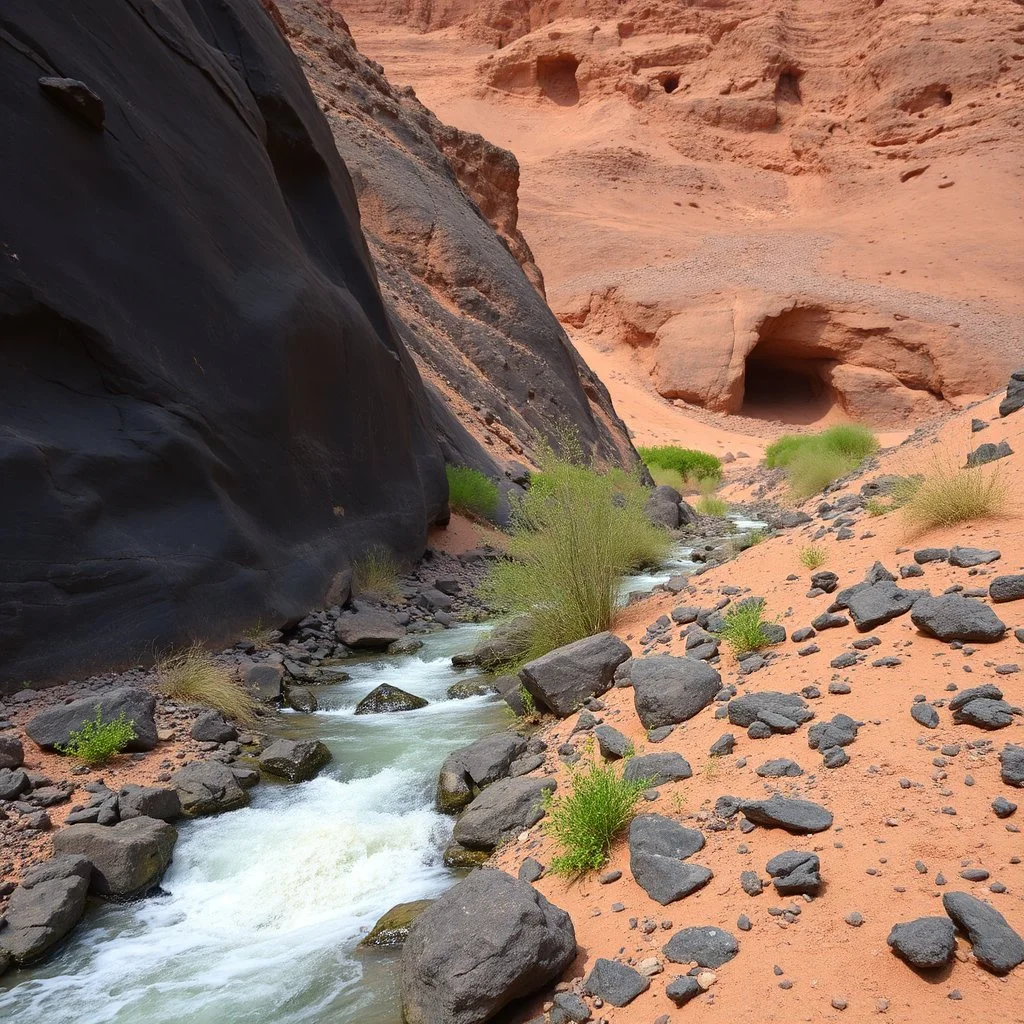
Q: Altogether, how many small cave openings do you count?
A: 4